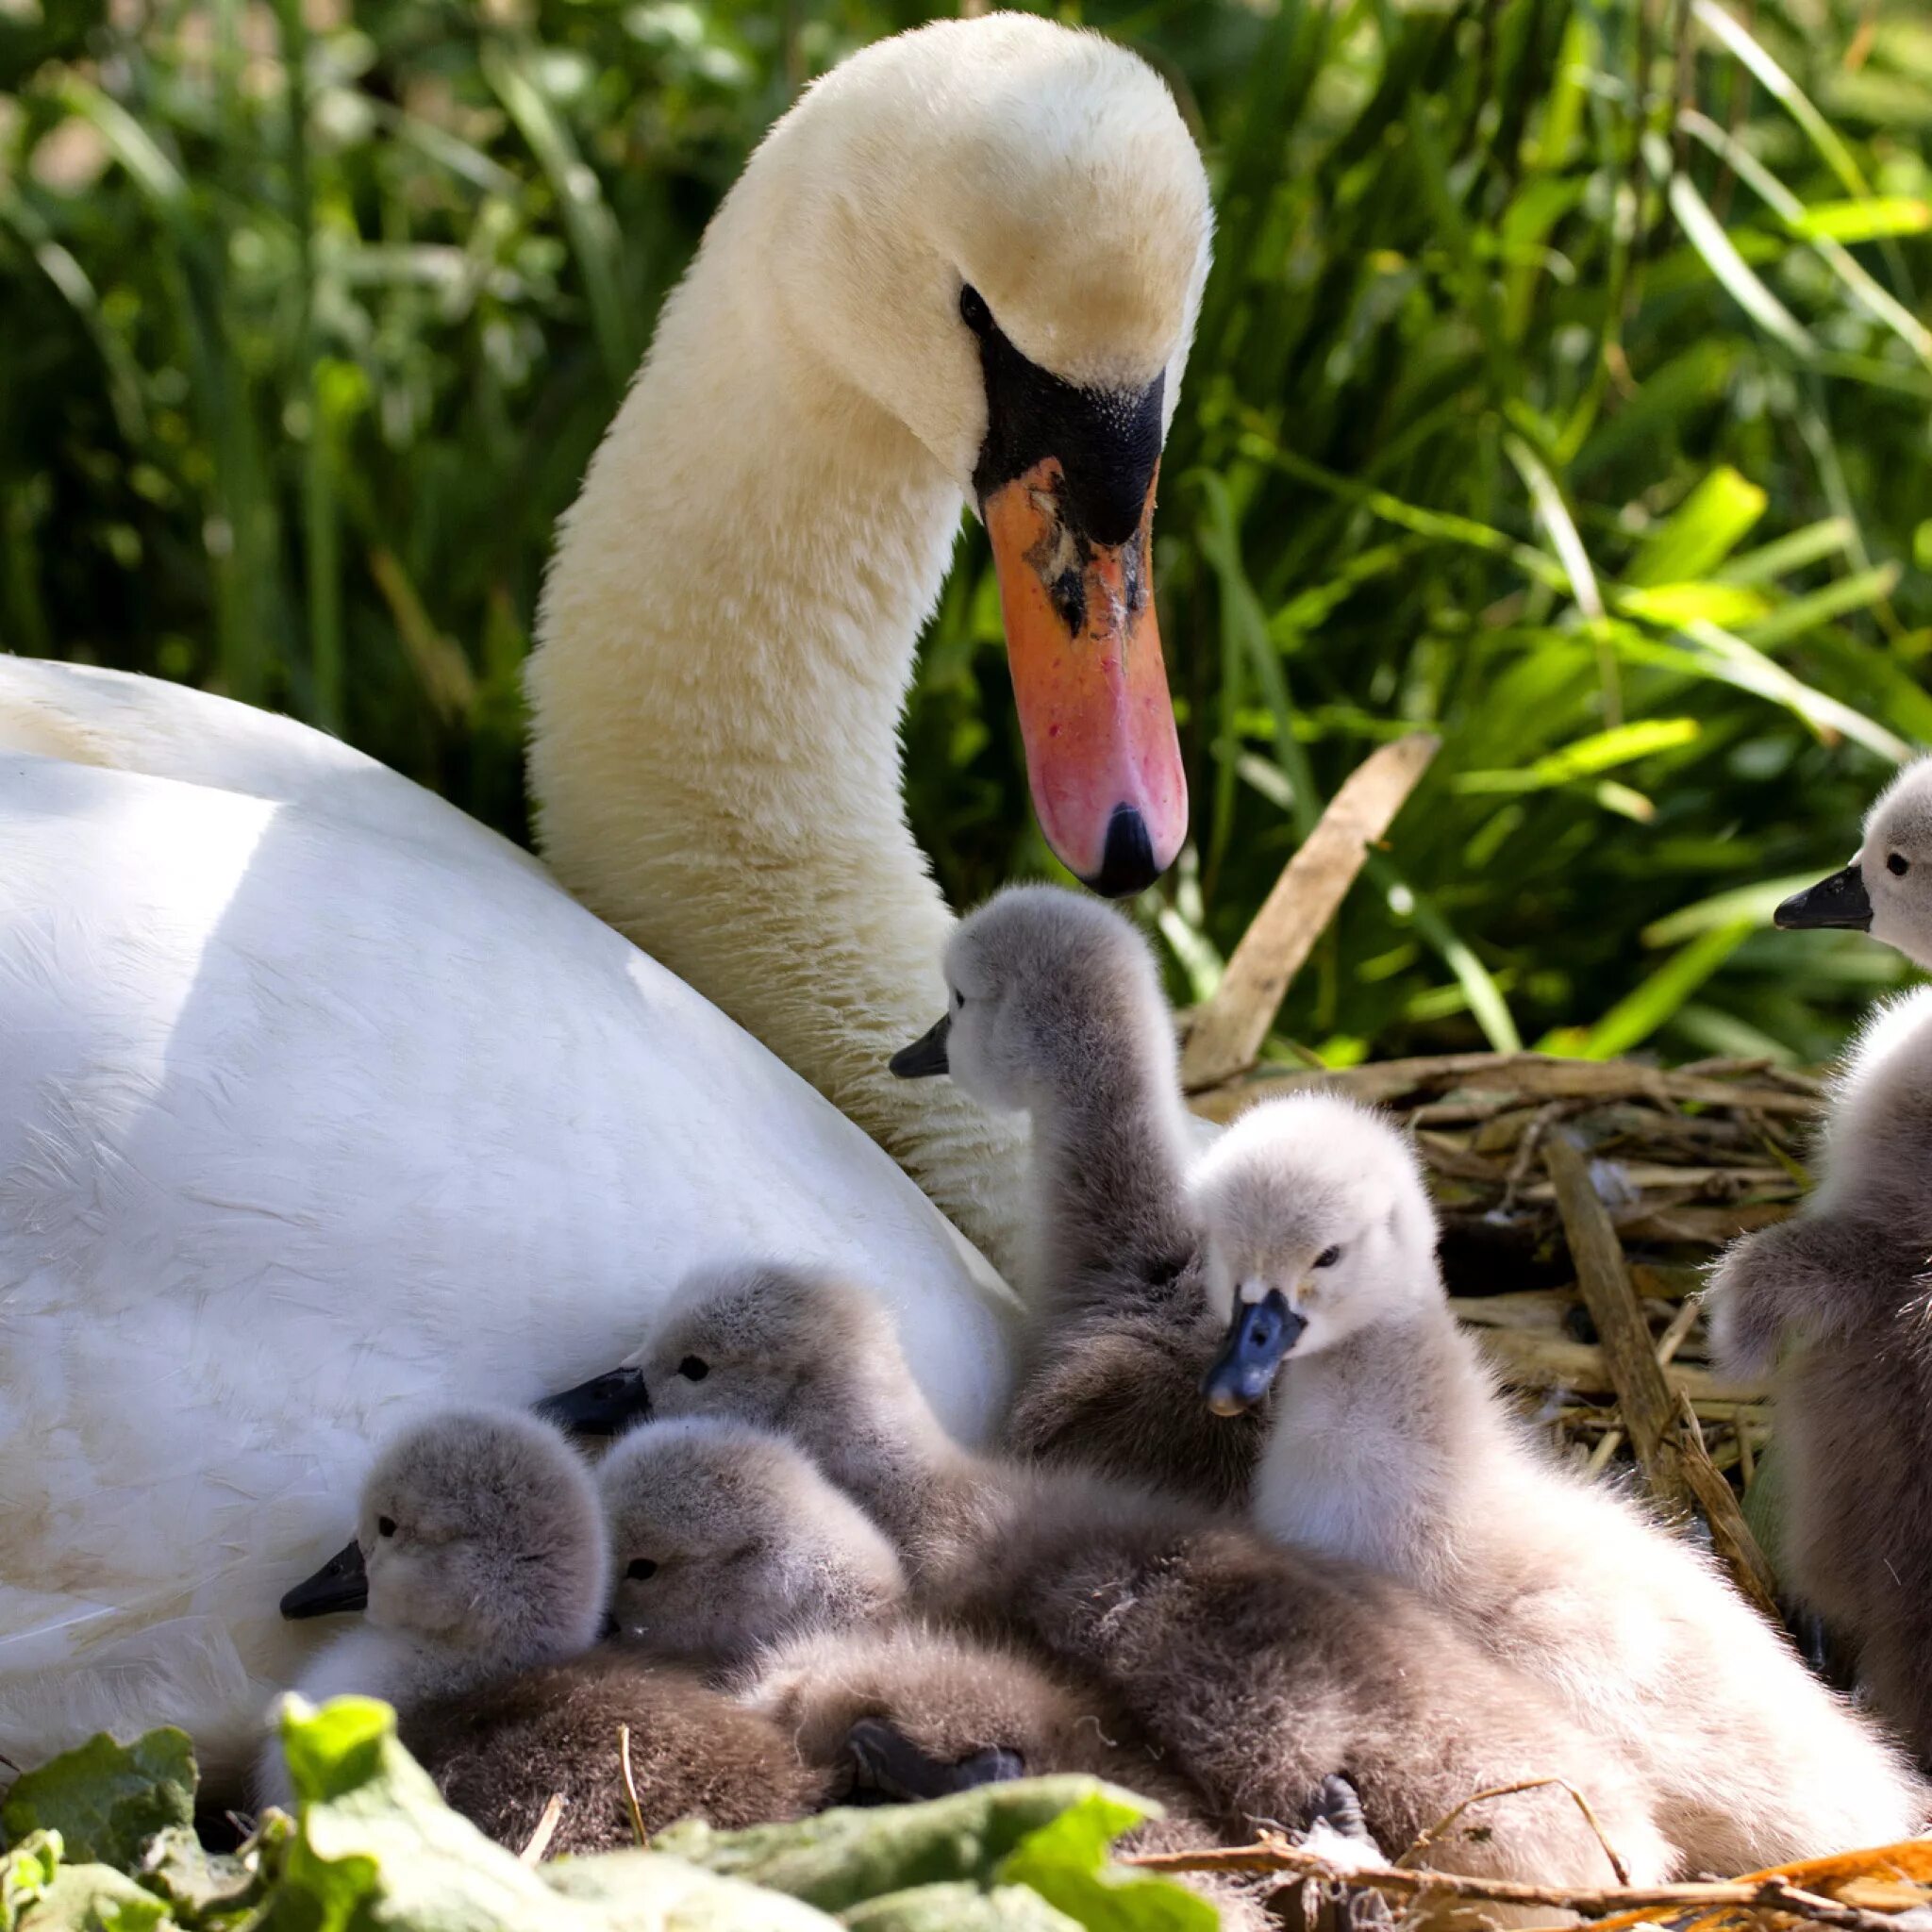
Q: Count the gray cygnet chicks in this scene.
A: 6